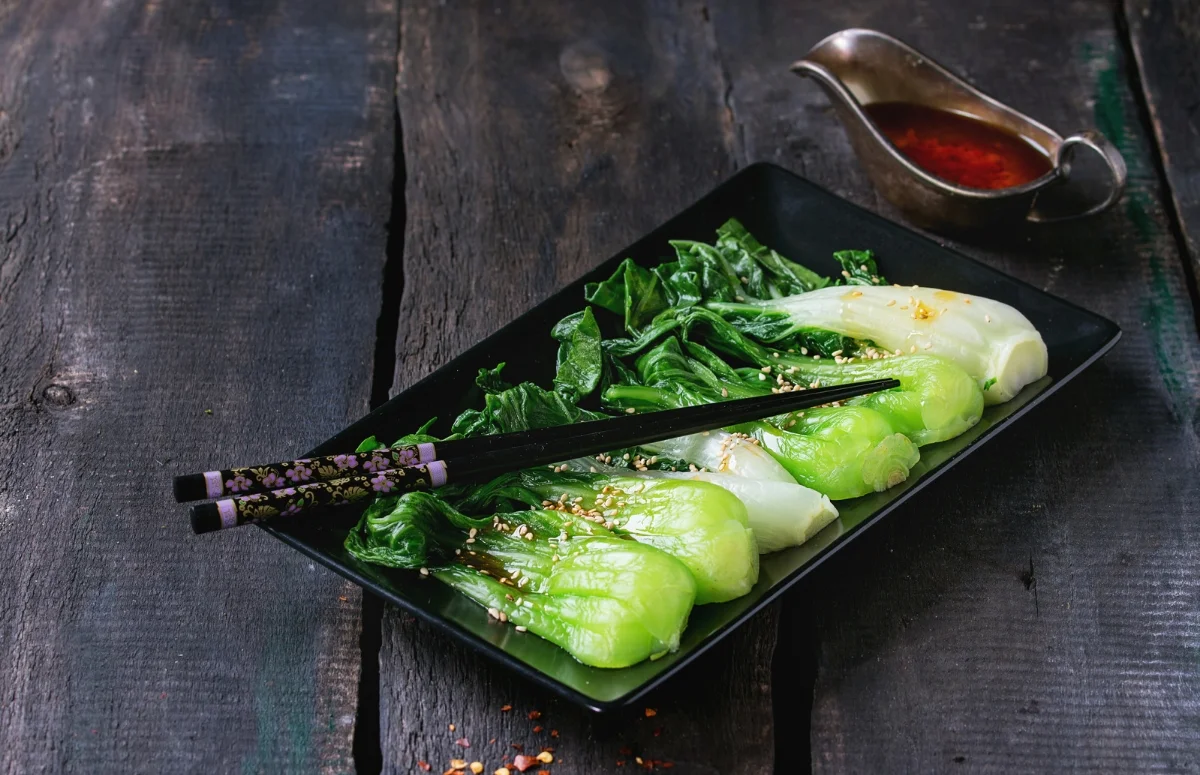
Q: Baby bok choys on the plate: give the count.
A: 6